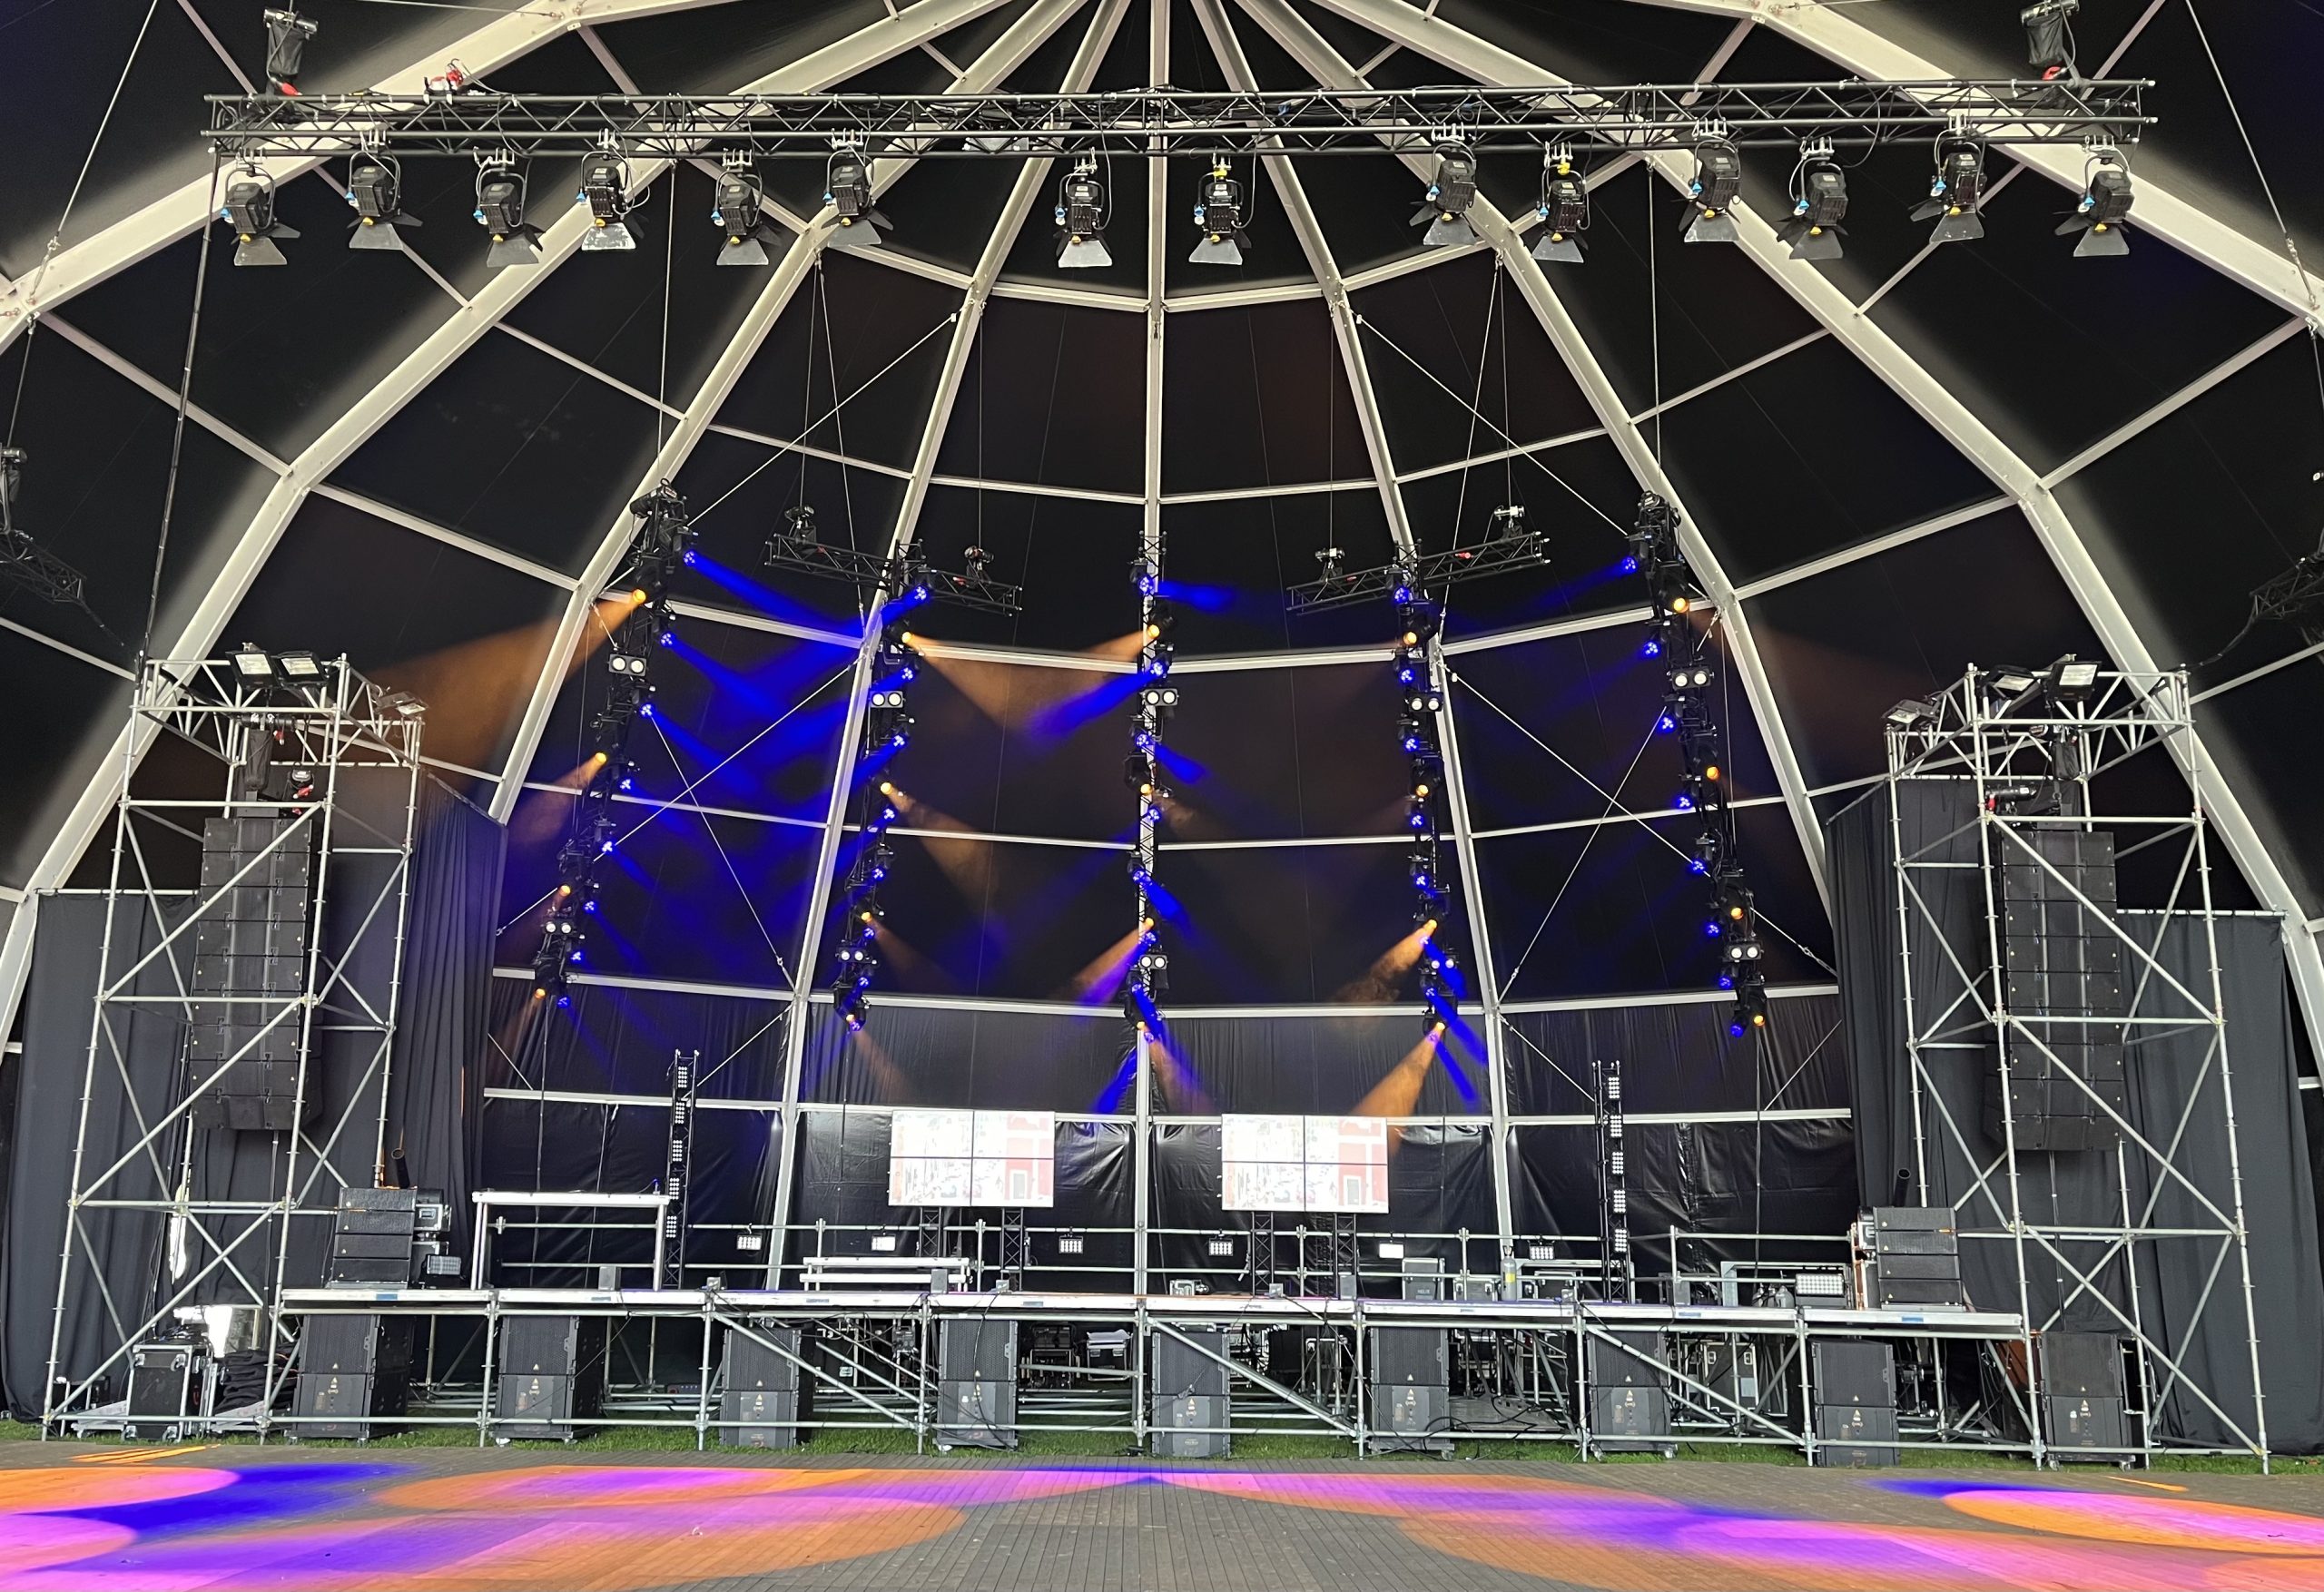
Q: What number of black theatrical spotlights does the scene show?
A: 14